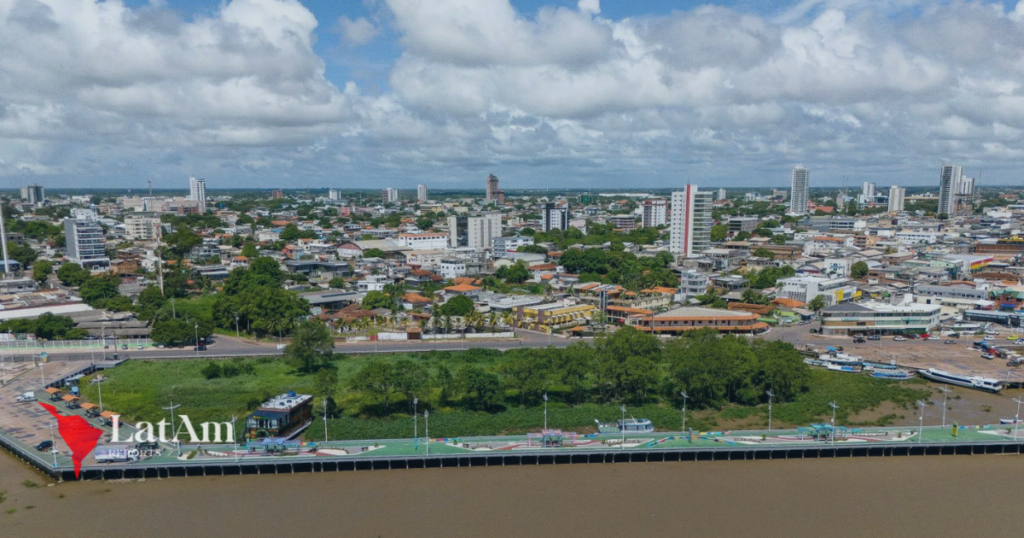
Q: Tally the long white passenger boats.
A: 1